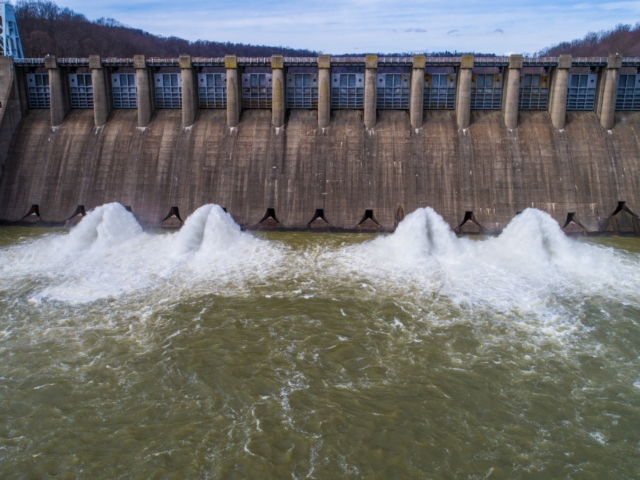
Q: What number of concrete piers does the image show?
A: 13